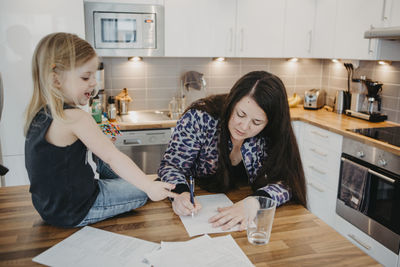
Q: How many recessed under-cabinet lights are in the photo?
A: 5